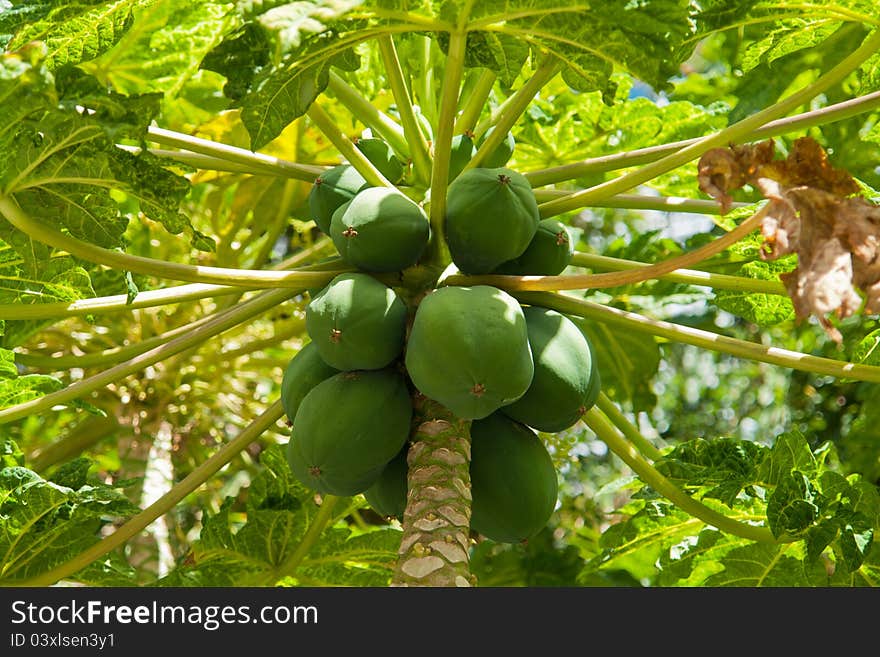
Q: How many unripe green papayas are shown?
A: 14